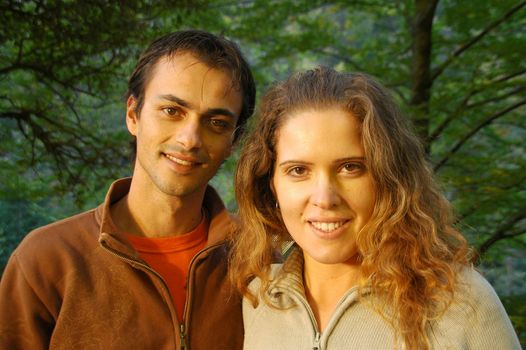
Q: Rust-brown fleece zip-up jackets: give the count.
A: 1